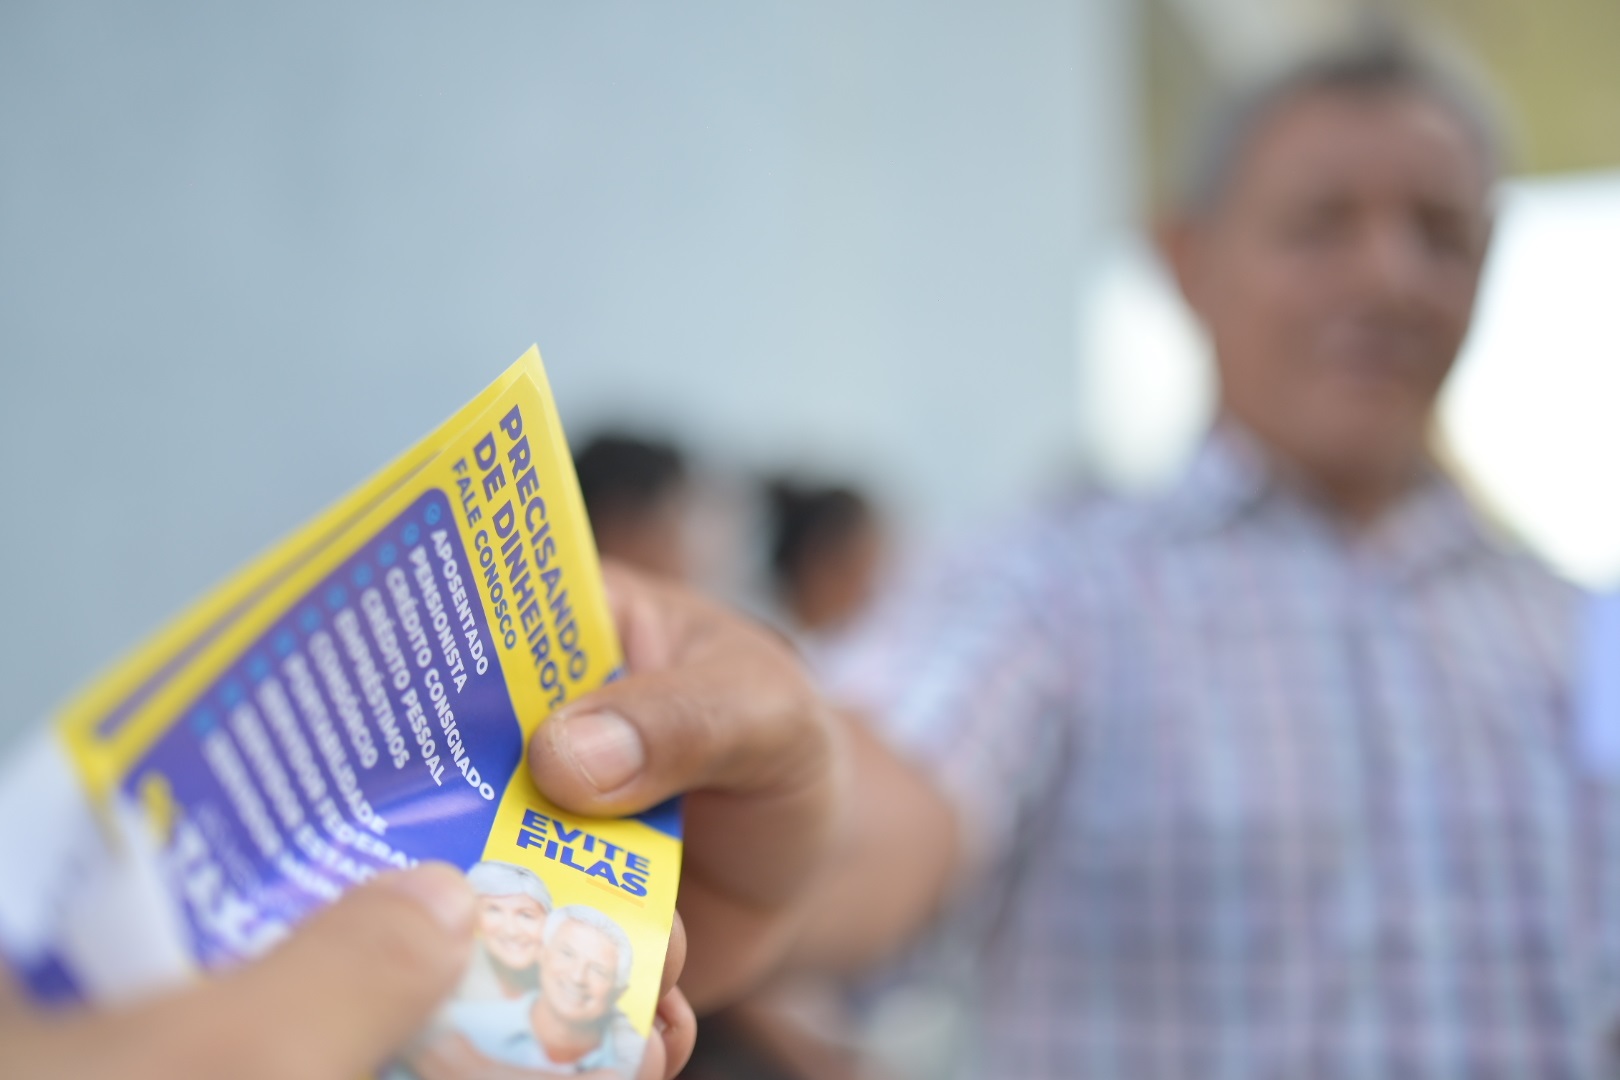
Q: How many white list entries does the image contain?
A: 10